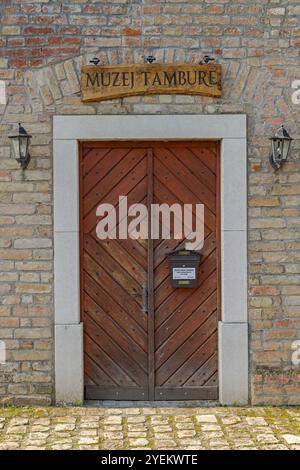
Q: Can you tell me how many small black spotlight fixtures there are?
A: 3